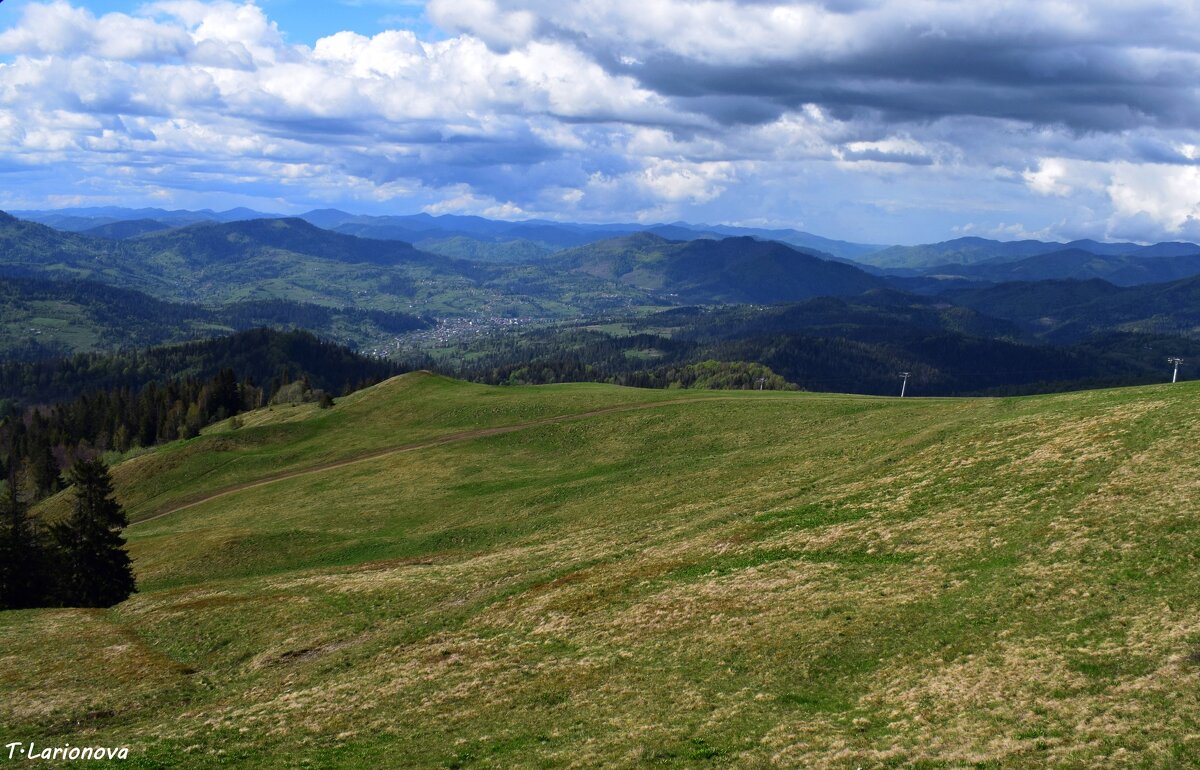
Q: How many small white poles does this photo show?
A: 3